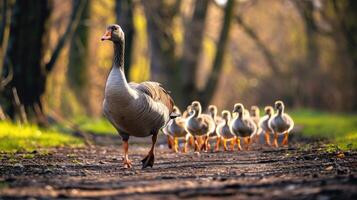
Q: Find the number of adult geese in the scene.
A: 1